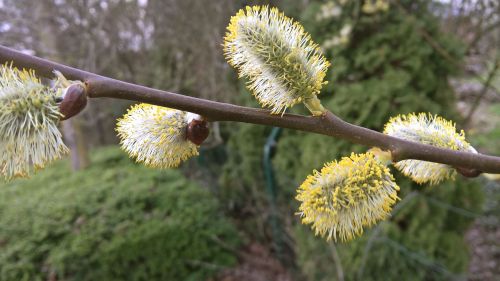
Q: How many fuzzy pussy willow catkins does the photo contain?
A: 5